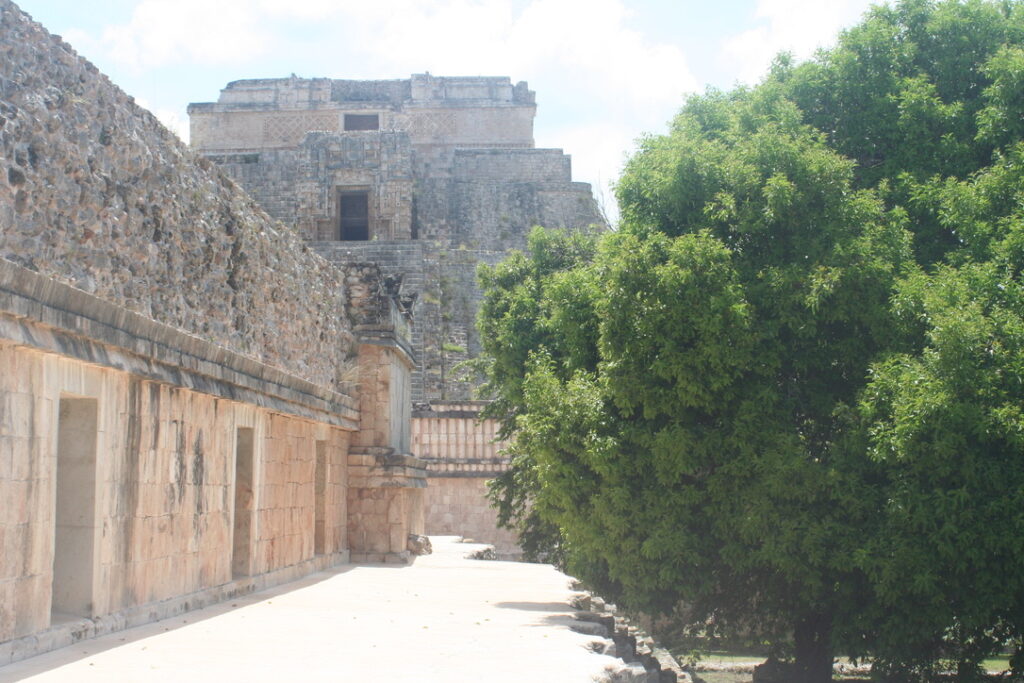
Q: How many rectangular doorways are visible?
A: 5